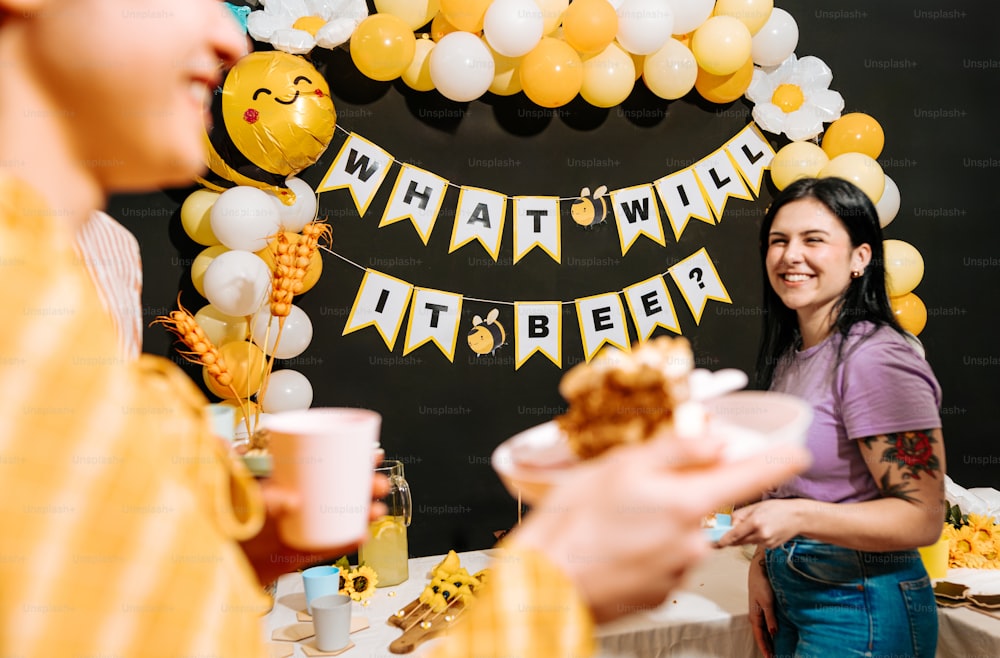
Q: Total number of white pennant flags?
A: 14